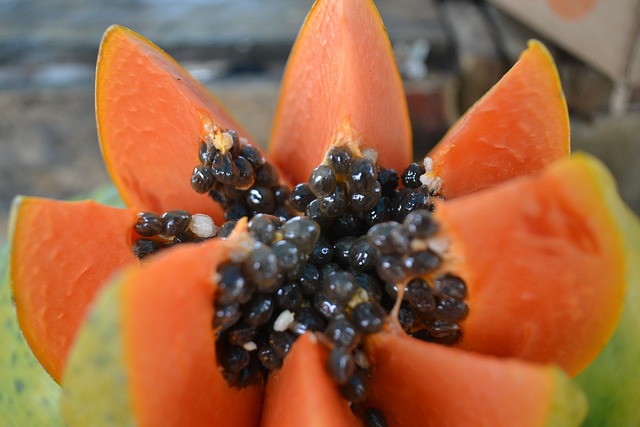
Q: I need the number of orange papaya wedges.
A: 8